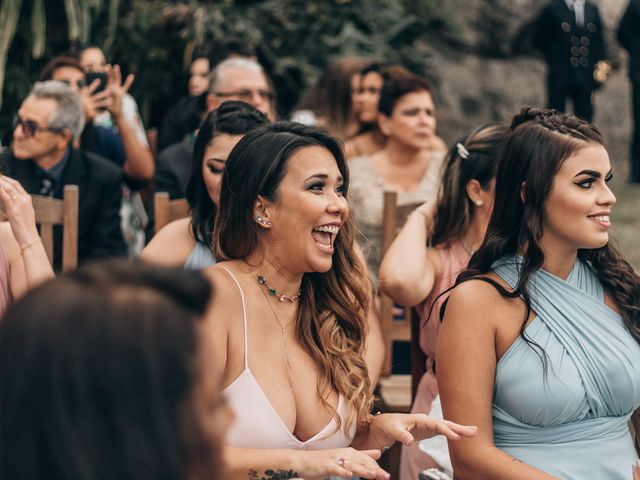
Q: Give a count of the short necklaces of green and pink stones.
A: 1